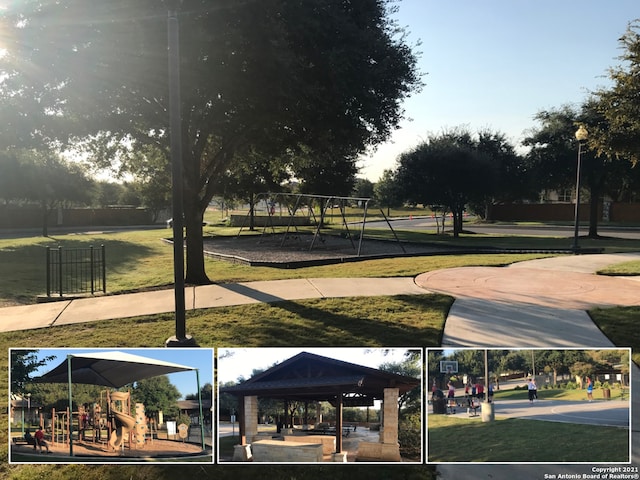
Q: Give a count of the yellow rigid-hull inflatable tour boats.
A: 0